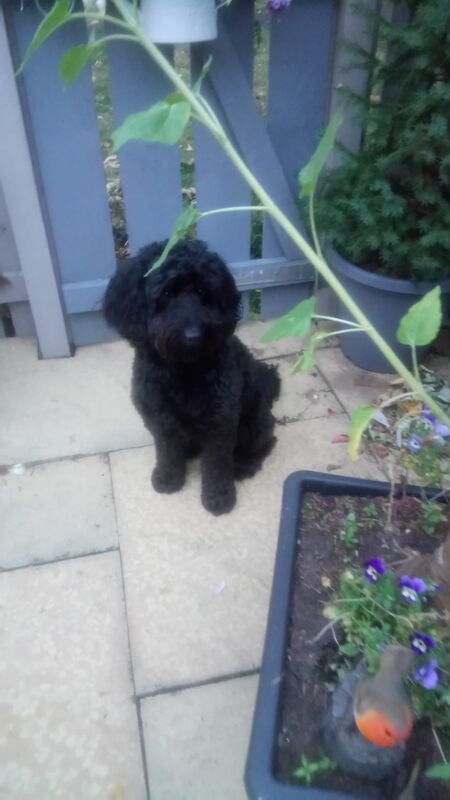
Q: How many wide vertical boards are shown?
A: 4